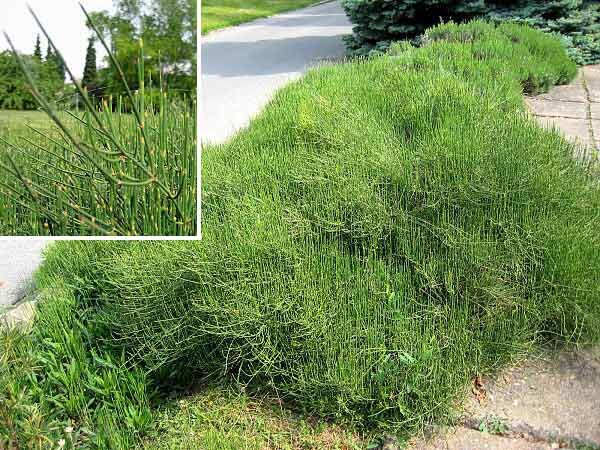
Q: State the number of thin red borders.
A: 0